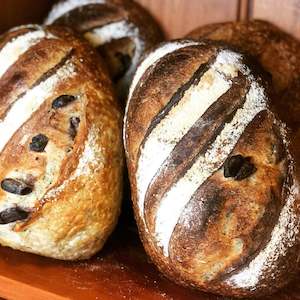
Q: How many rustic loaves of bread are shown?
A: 4